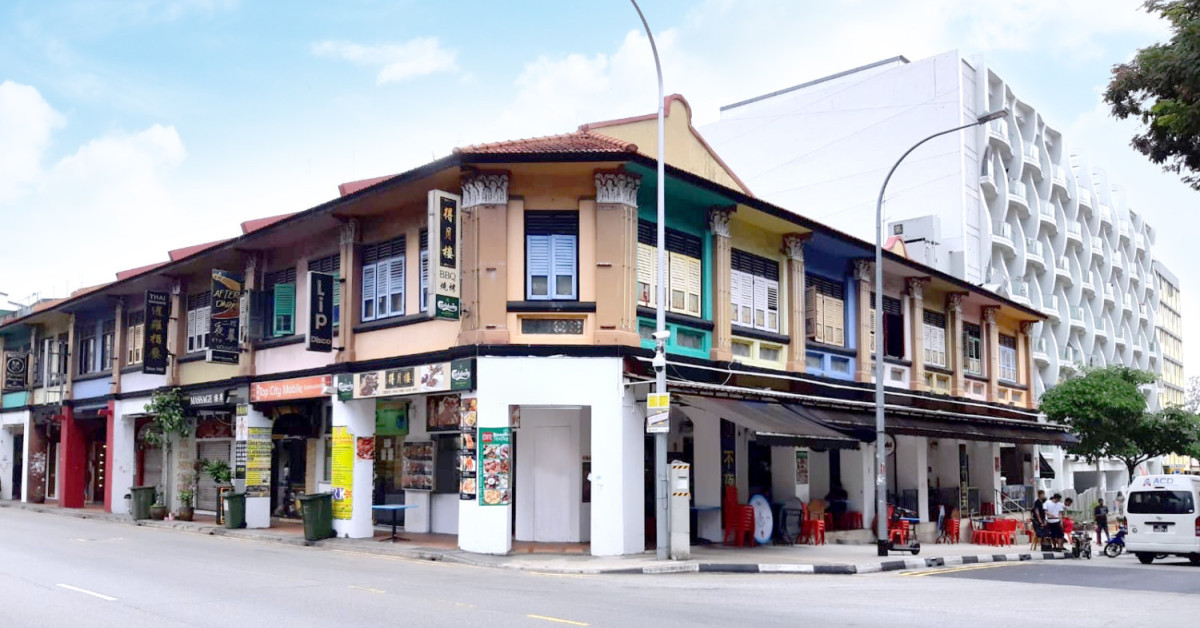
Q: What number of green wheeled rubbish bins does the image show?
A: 3